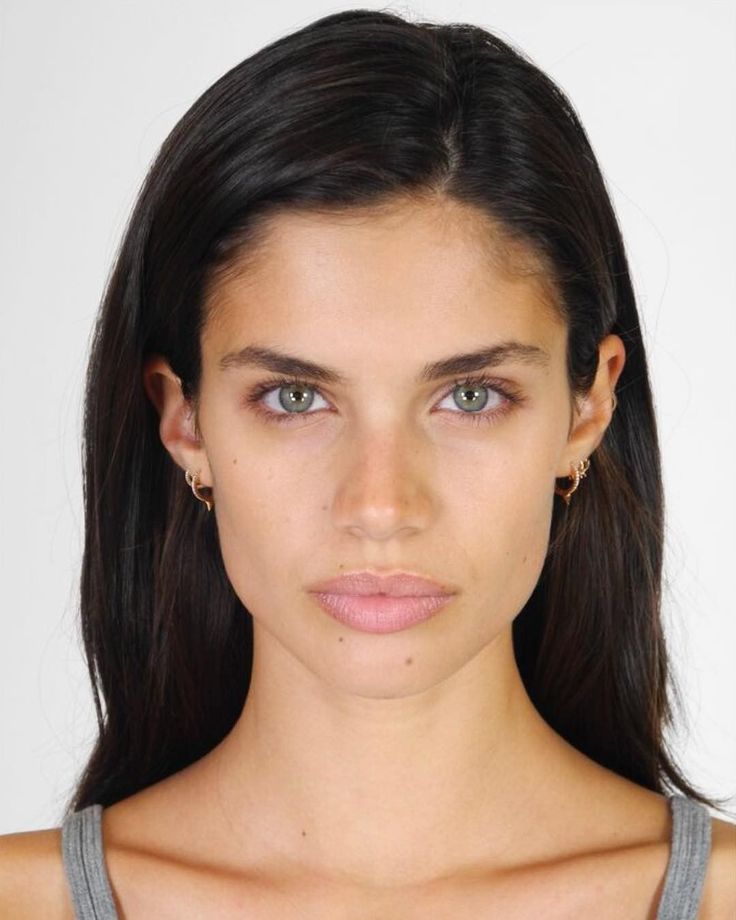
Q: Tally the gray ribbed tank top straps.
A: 2